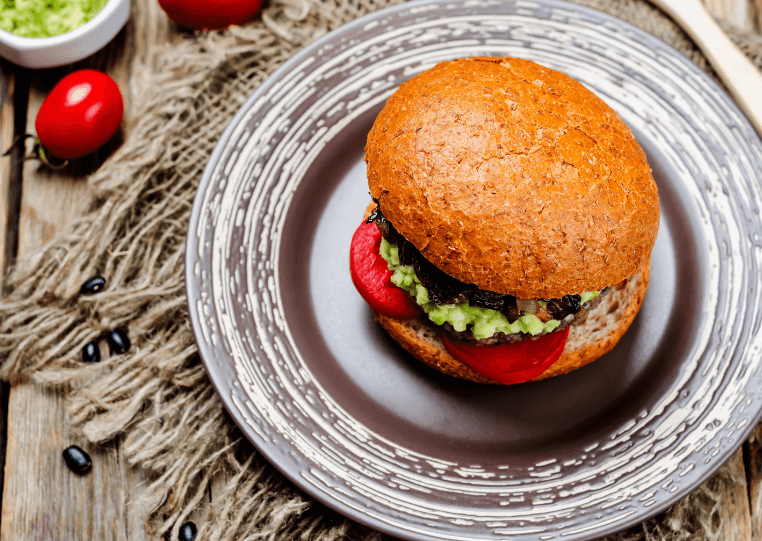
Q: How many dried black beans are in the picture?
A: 5